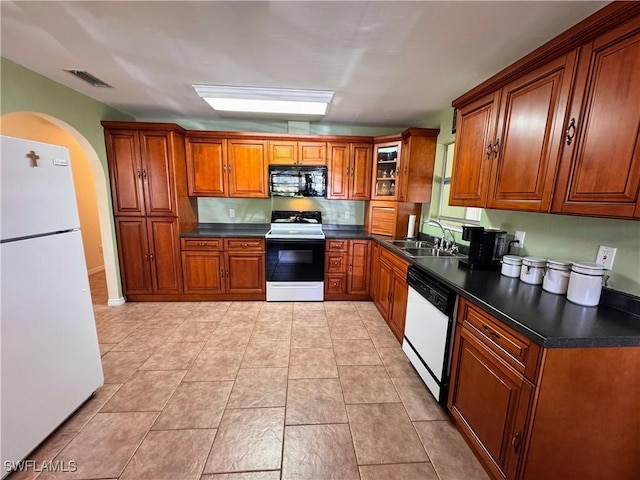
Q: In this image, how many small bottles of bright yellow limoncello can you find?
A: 0